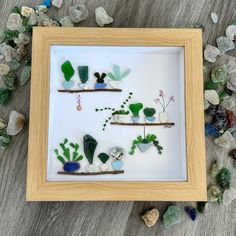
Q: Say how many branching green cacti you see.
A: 1